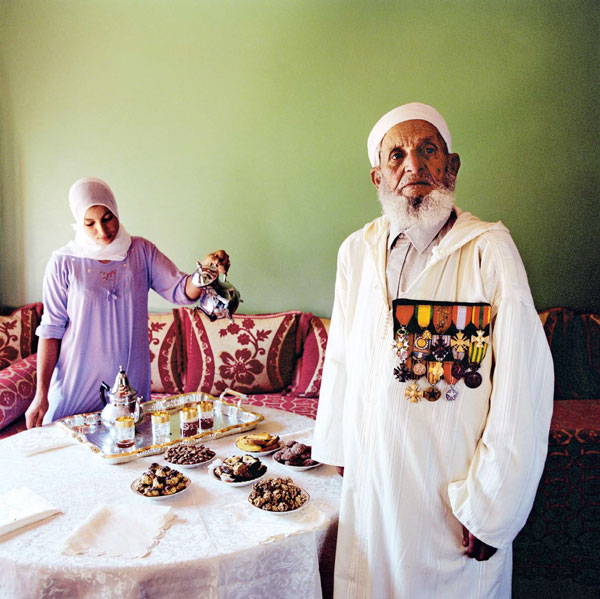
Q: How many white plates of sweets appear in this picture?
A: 6